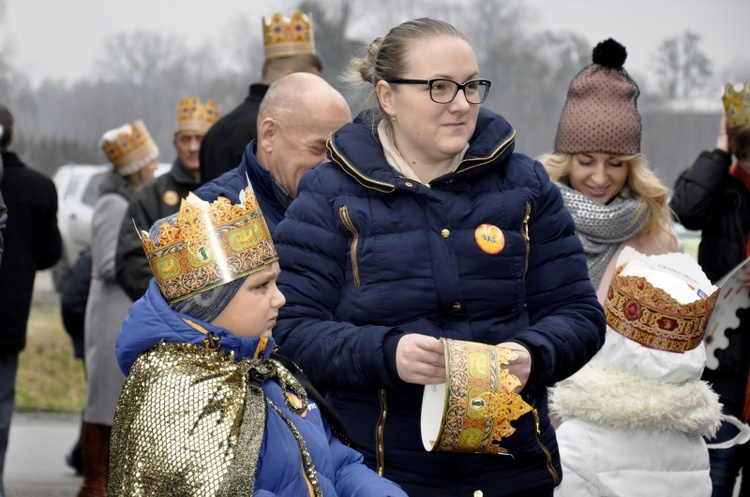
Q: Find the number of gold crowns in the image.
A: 7